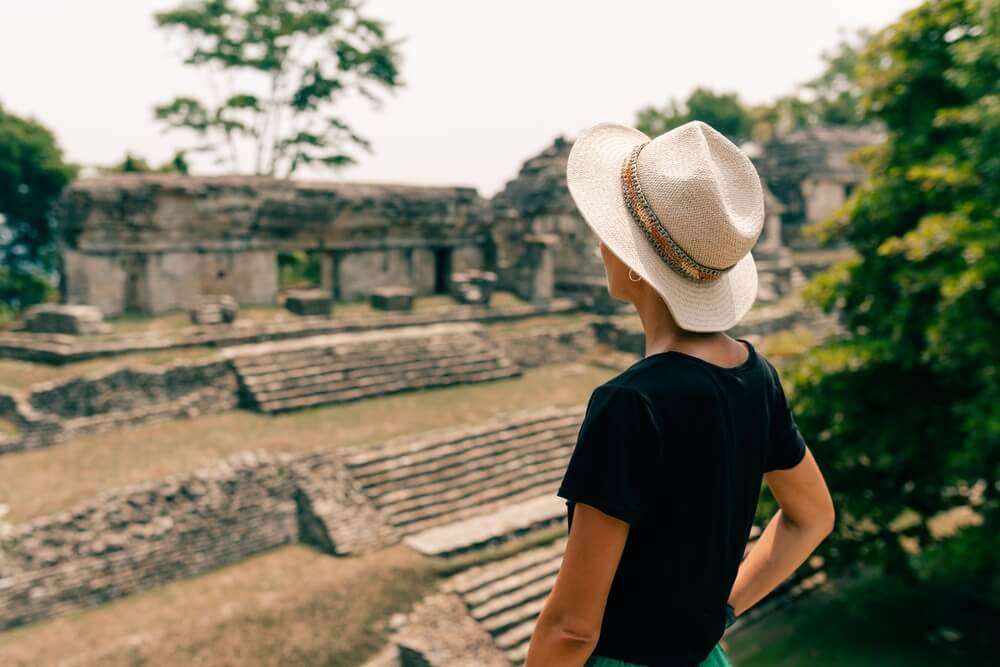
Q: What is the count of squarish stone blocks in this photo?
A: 5